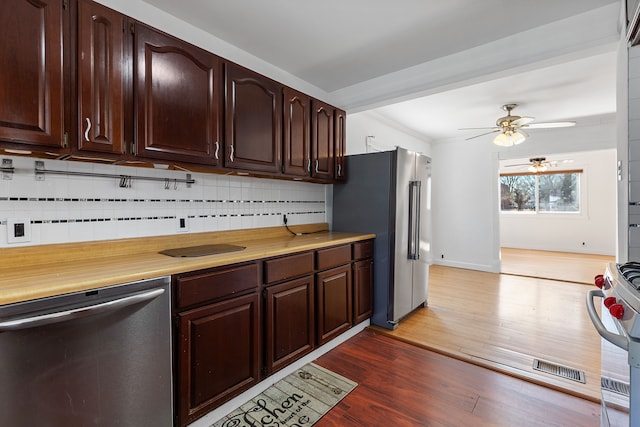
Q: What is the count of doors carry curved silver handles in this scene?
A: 6